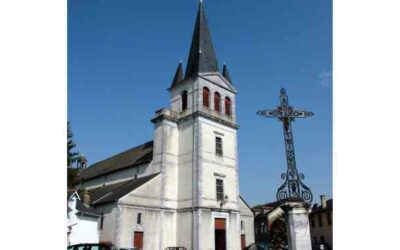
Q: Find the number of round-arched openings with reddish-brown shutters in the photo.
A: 3